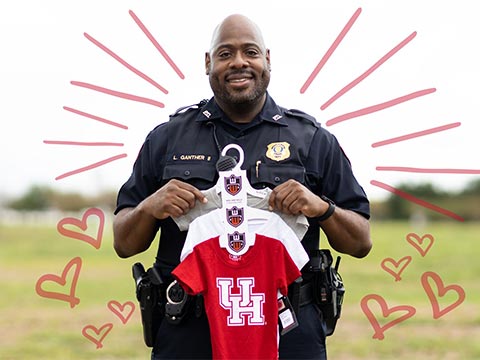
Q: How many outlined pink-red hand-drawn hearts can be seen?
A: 8